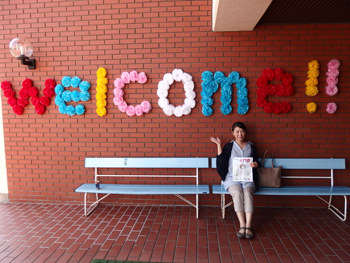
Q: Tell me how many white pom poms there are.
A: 12